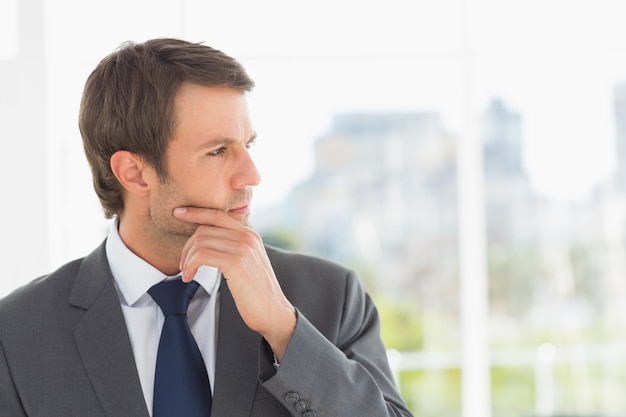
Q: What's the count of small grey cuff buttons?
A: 3